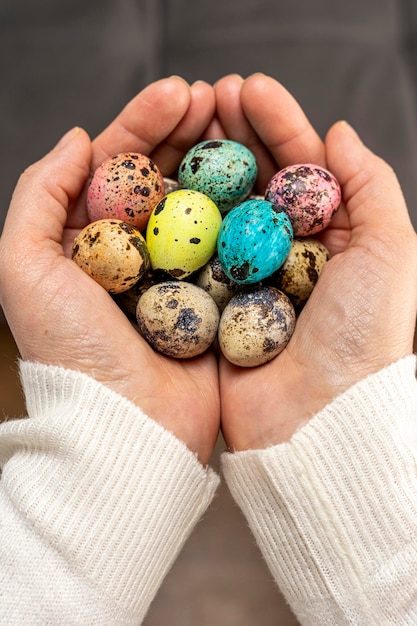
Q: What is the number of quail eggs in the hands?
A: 13